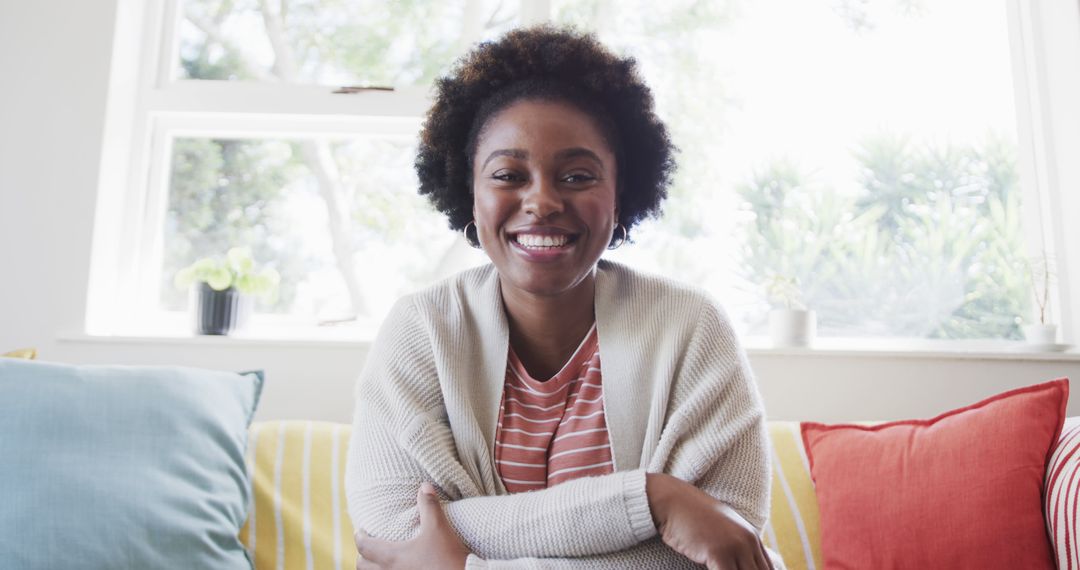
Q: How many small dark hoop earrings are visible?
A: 2